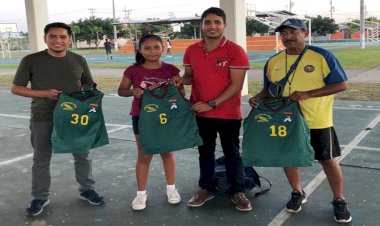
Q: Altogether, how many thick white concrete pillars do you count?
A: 2